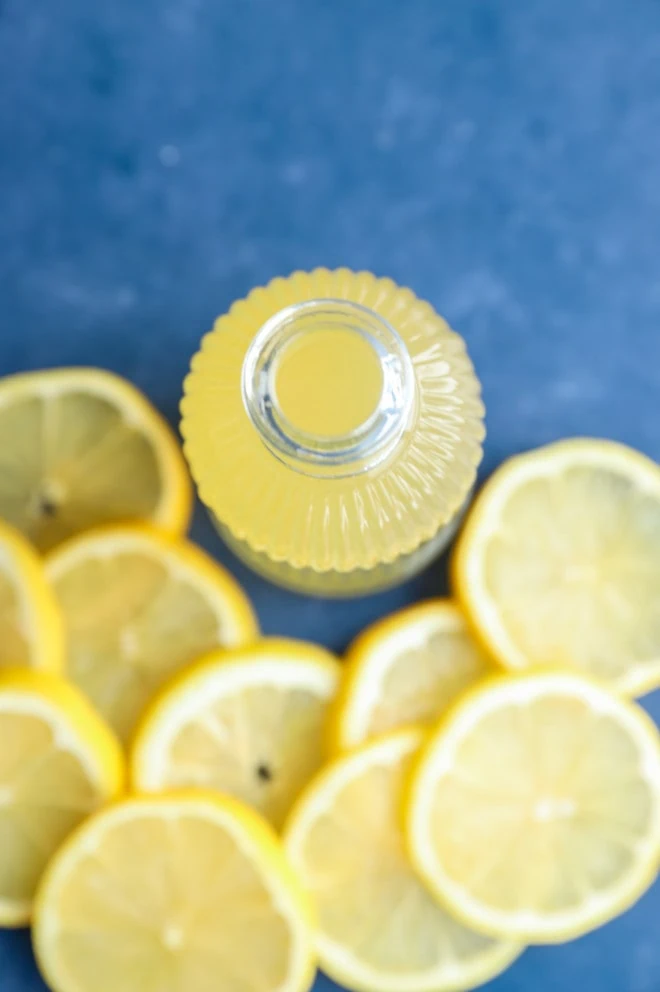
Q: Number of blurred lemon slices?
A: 10